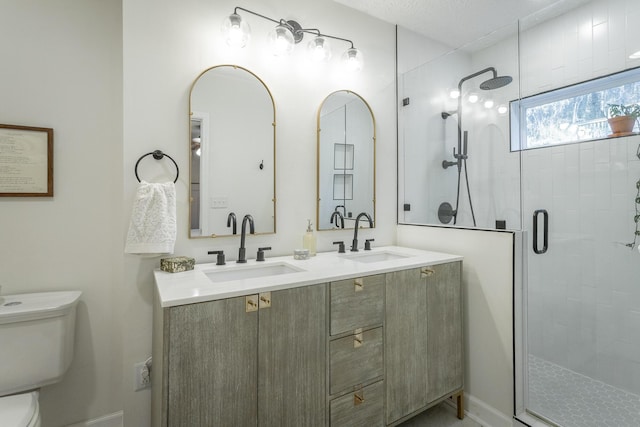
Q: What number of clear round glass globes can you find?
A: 4